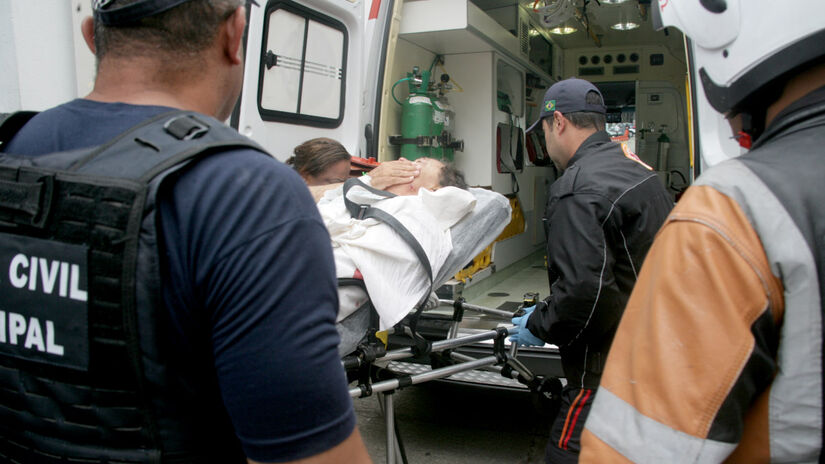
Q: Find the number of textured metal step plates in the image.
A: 1